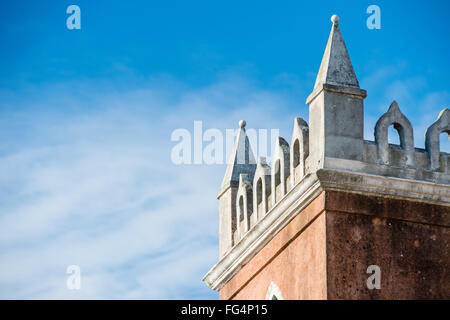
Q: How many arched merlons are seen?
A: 6